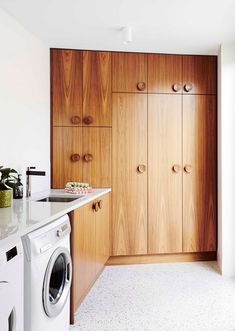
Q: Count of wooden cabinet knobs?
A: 12